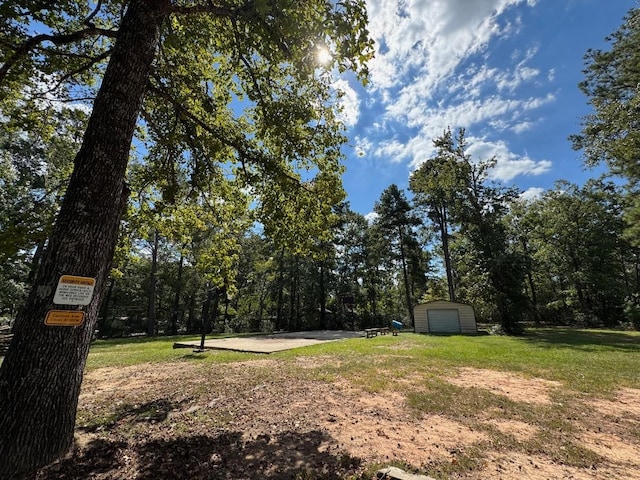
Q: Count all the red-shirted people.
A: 0